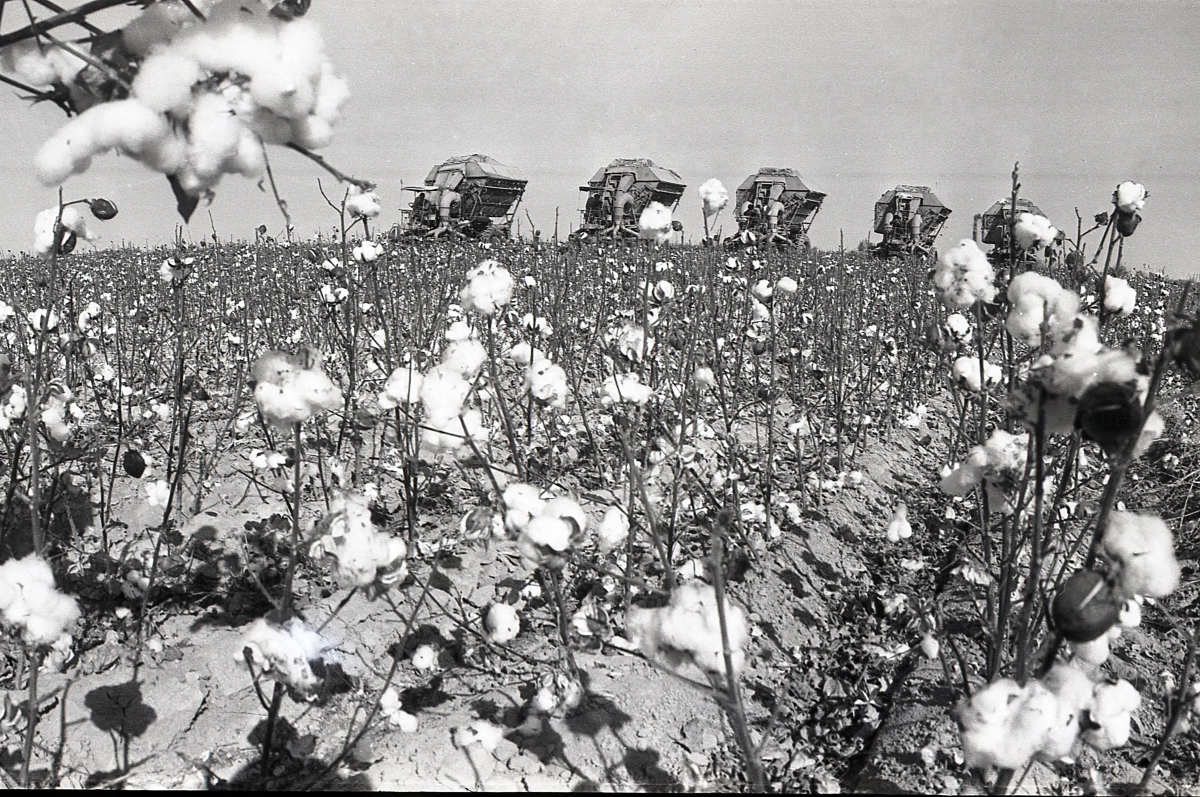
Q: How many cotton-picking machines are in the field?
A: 5